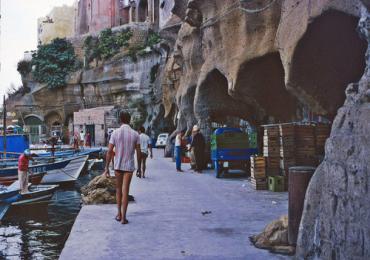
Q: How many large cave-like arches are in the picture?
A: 3